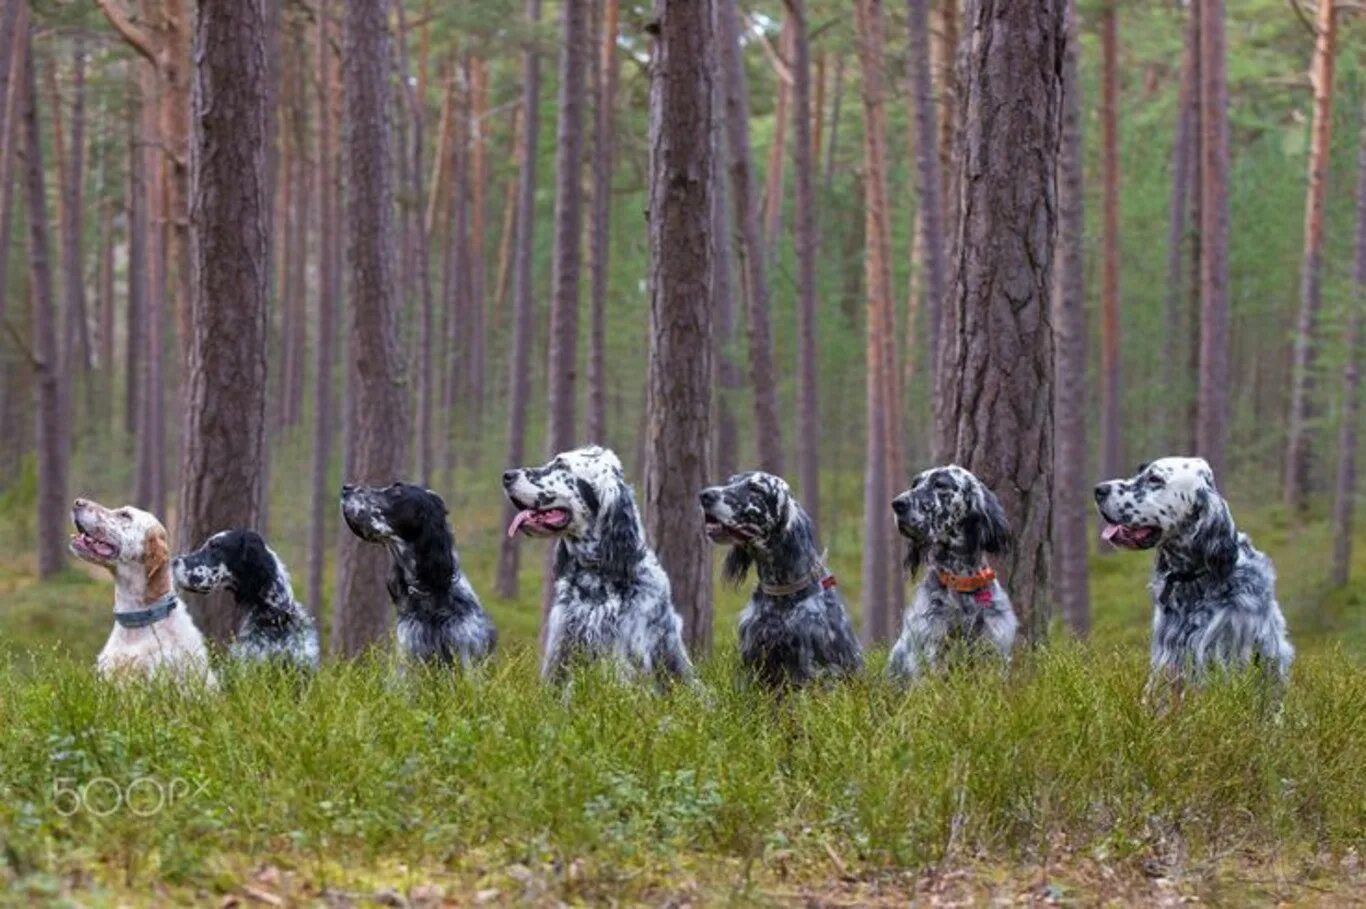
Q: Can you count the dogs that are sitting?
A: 7